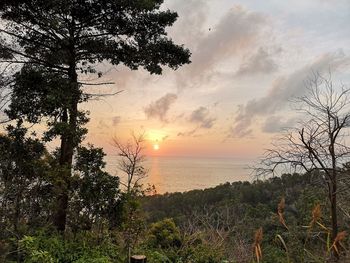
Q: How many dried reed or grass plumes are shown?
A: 4